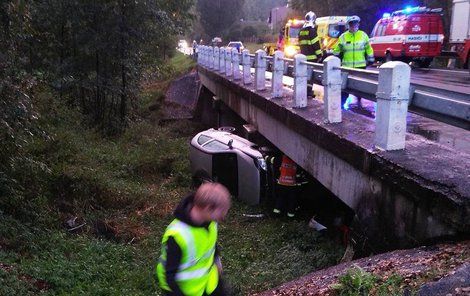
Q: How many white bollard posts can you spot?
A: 14